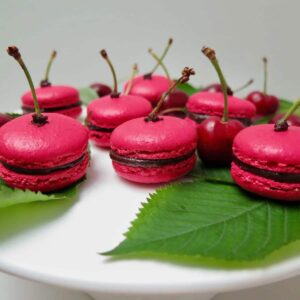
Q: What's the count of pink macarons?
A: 7